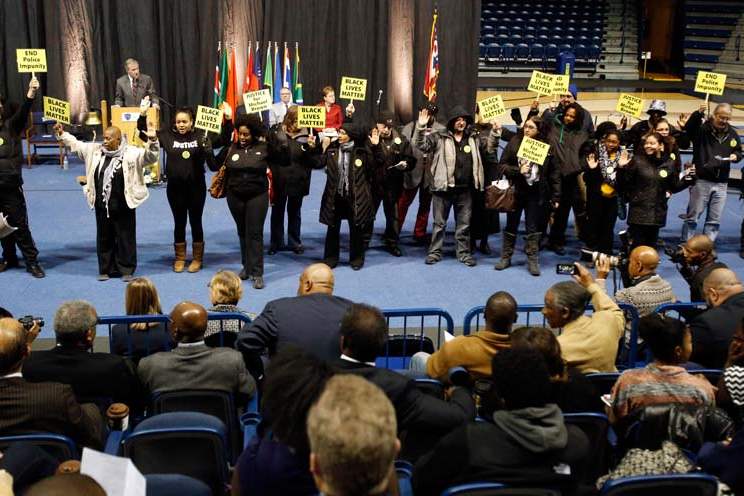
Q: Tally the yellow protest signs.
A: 12